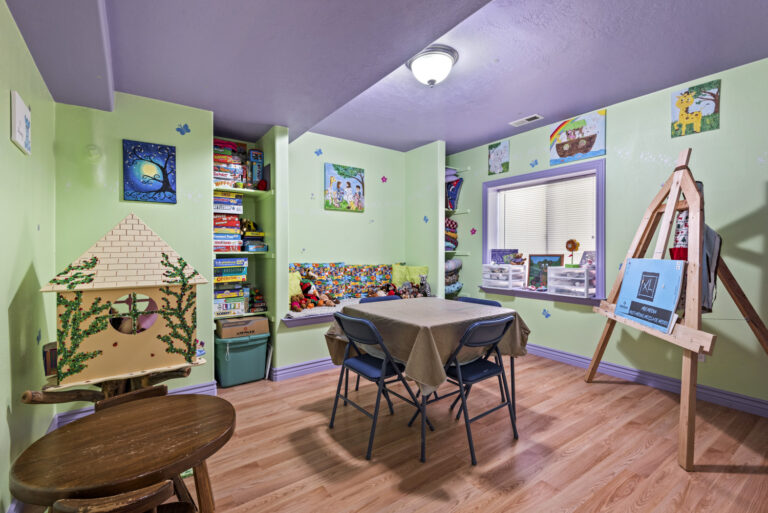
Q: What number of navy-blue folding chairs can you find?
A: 4